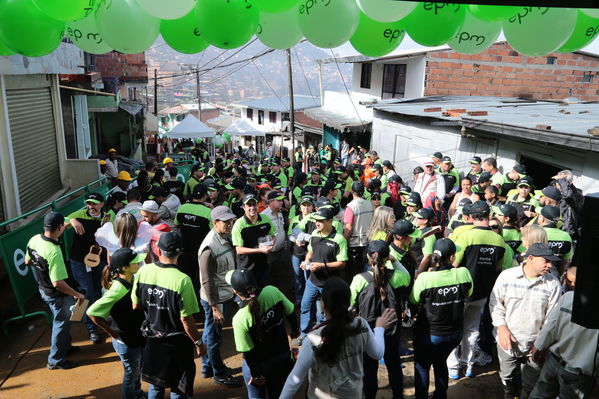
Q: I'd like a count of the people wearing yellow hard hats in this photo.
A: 4